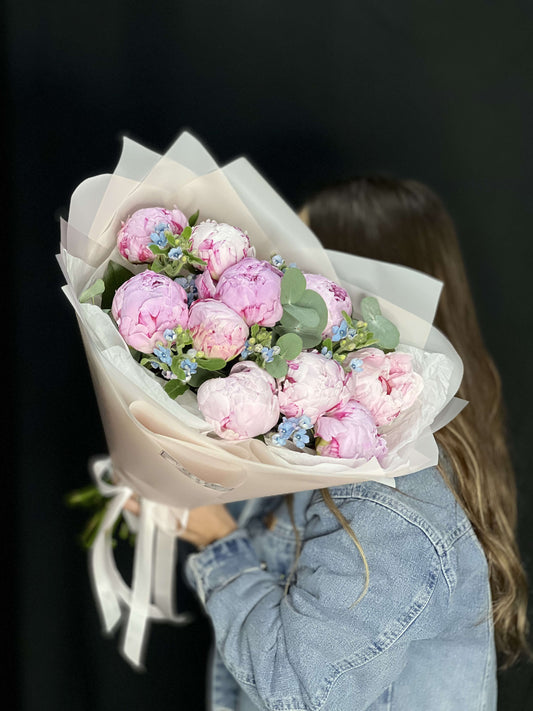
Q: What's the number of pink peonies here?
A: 10